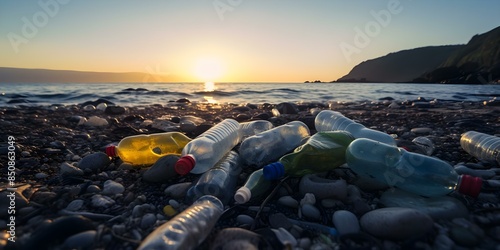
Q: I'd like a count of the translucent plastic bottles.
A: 11